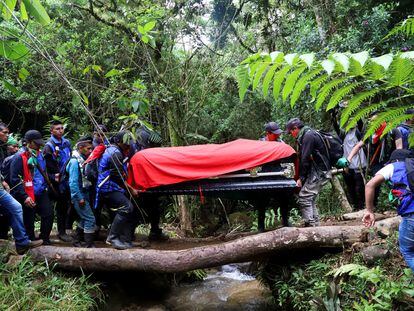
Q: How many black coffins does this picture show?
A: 1